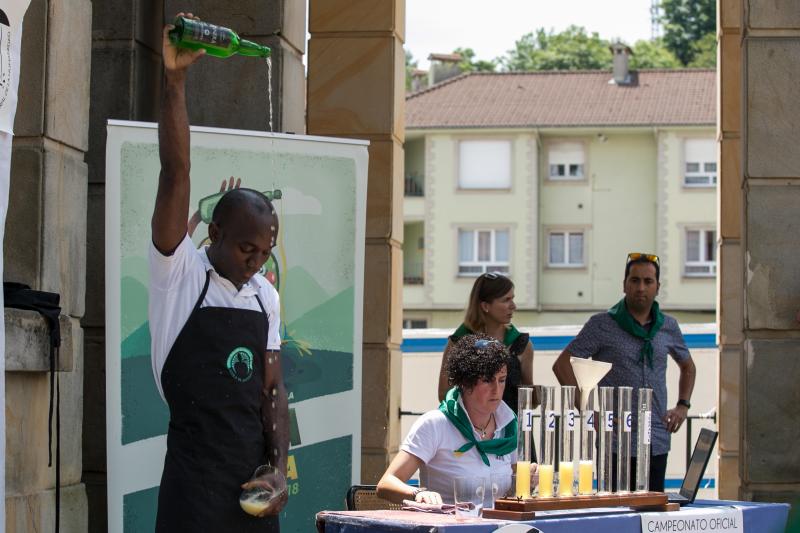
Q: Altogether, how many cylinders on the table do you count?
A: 7